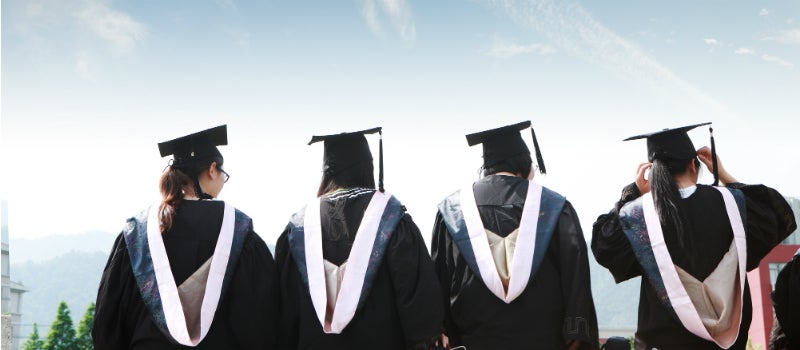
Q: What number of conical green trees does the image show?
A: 3